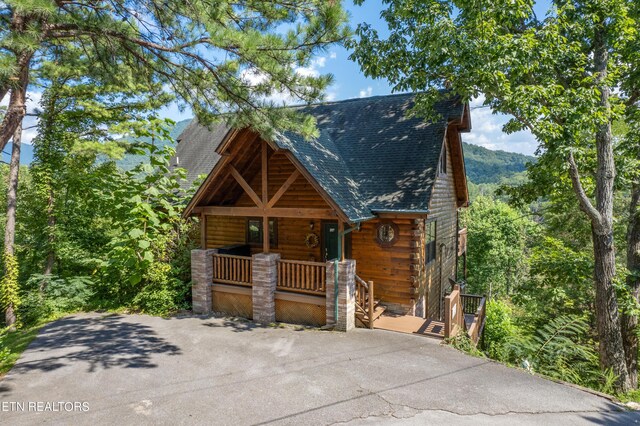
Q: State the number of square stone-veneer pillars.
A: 3